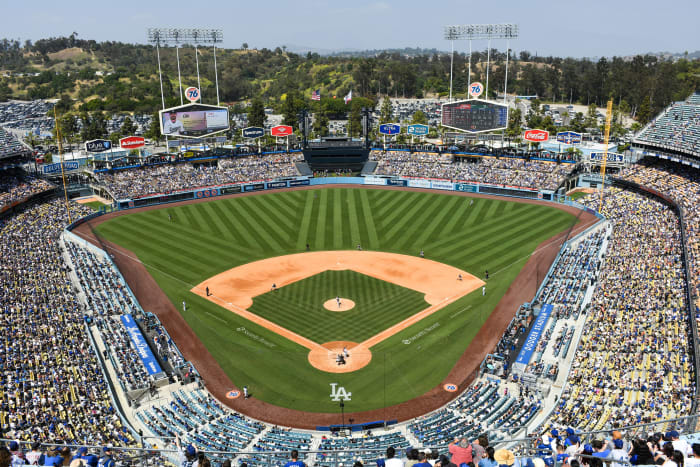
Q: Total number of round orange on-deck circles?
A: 2